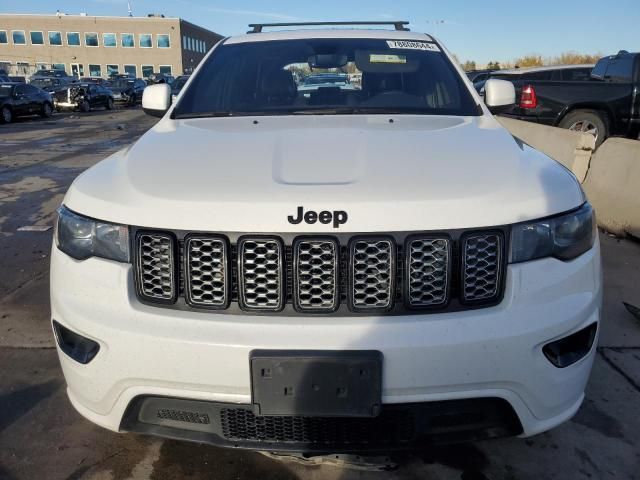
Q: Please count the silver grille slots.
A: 7